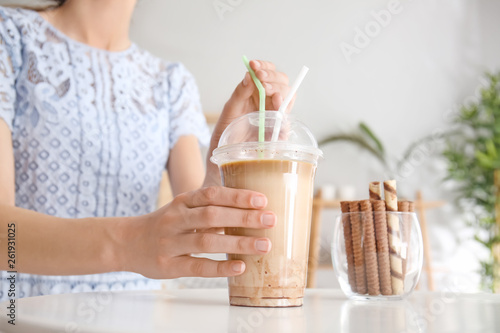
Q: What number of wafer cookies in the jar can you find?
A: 8